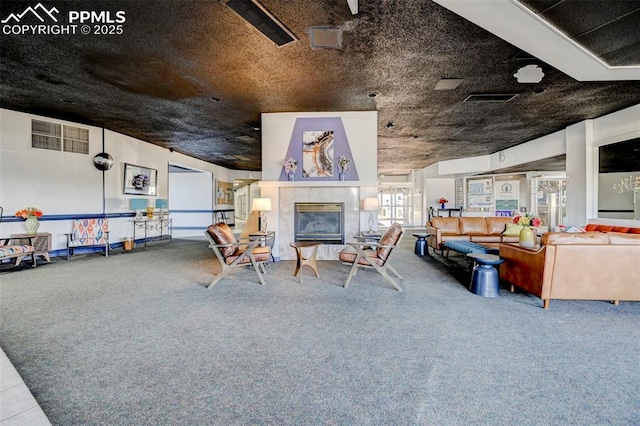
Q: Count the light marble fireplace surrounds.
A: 1